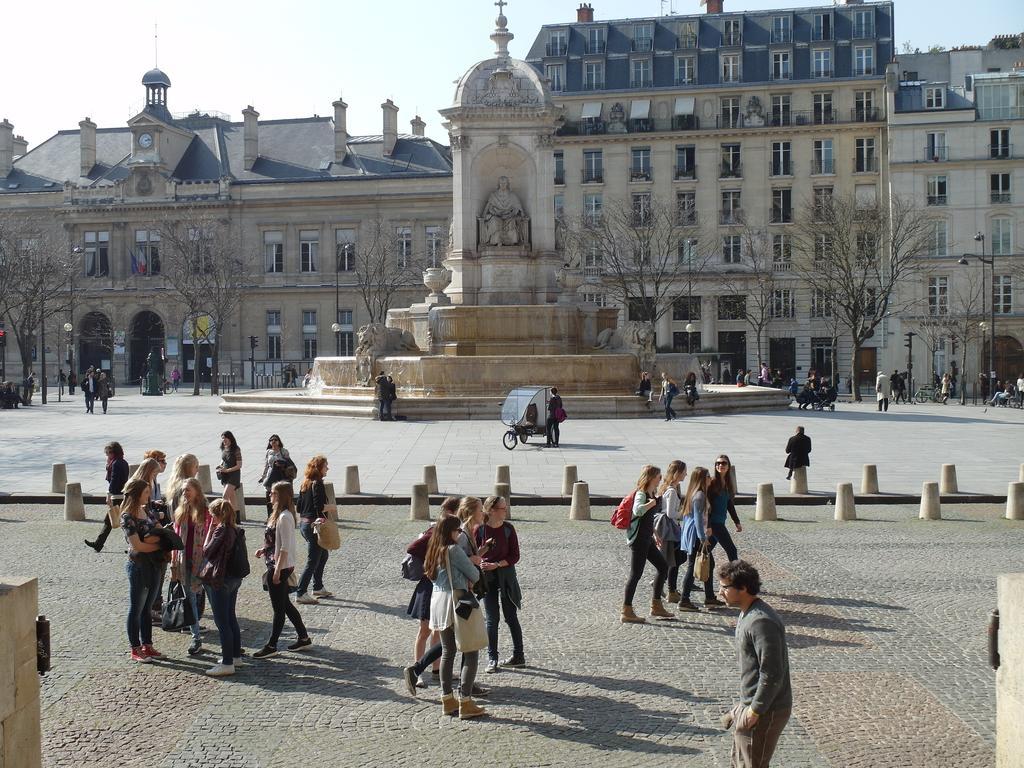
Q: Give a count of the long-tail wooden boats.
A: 0